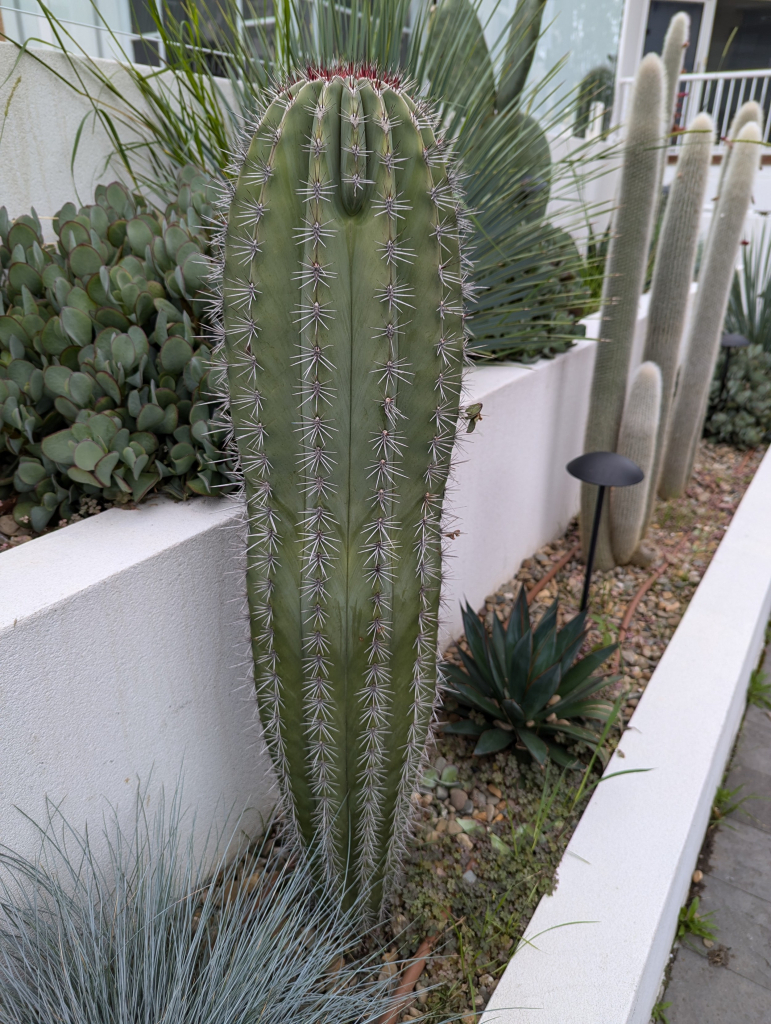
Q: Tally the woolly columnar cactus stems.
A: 6